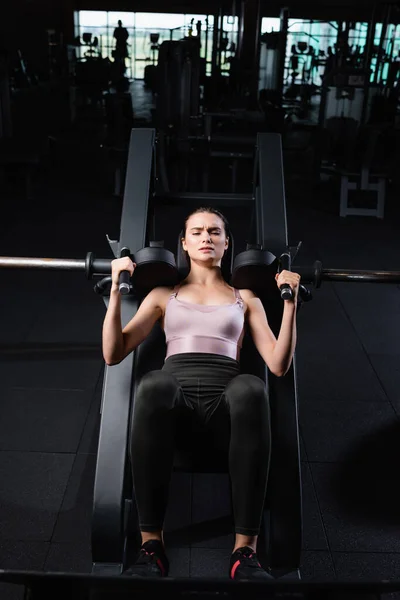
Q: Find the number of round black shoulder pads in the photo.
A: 2